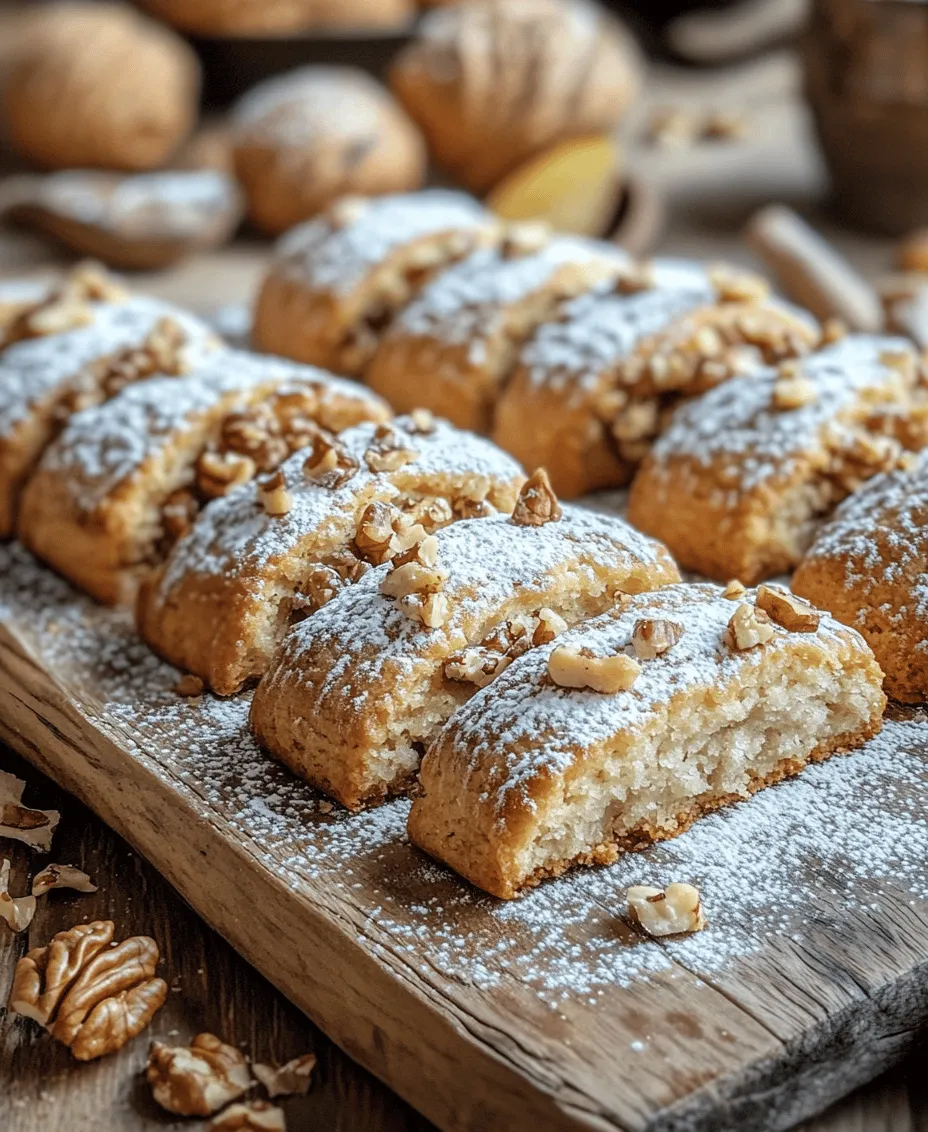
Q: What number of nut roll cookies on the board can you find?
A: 11